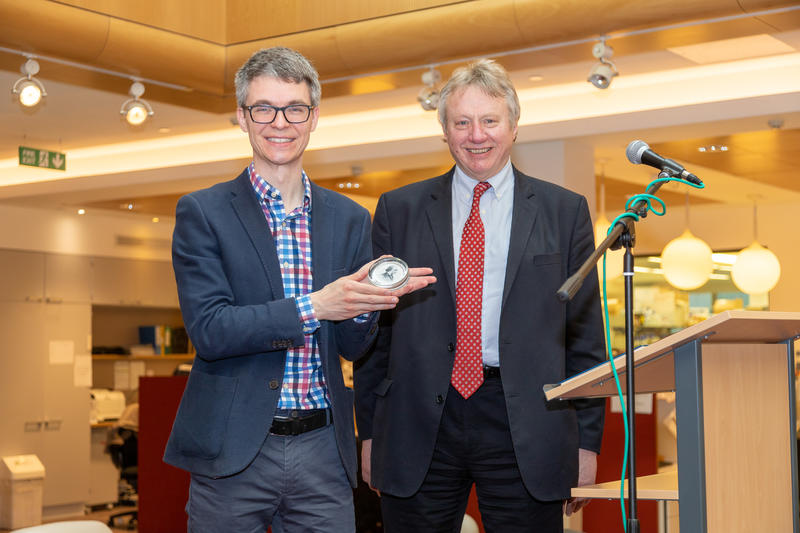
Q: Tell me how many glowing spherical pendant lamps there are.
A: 3